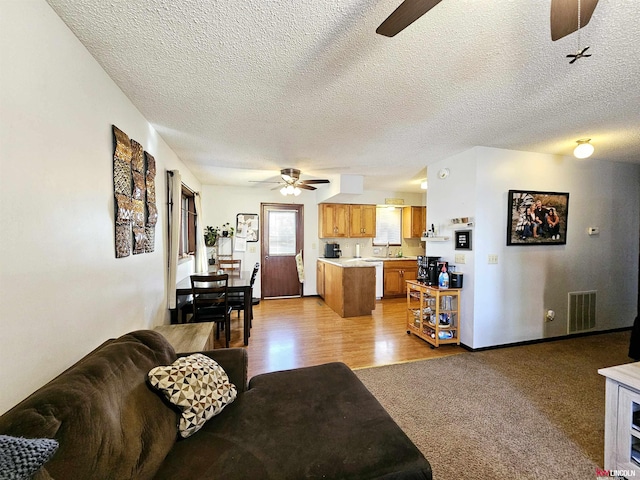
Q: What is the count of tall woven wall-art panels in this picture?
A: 3